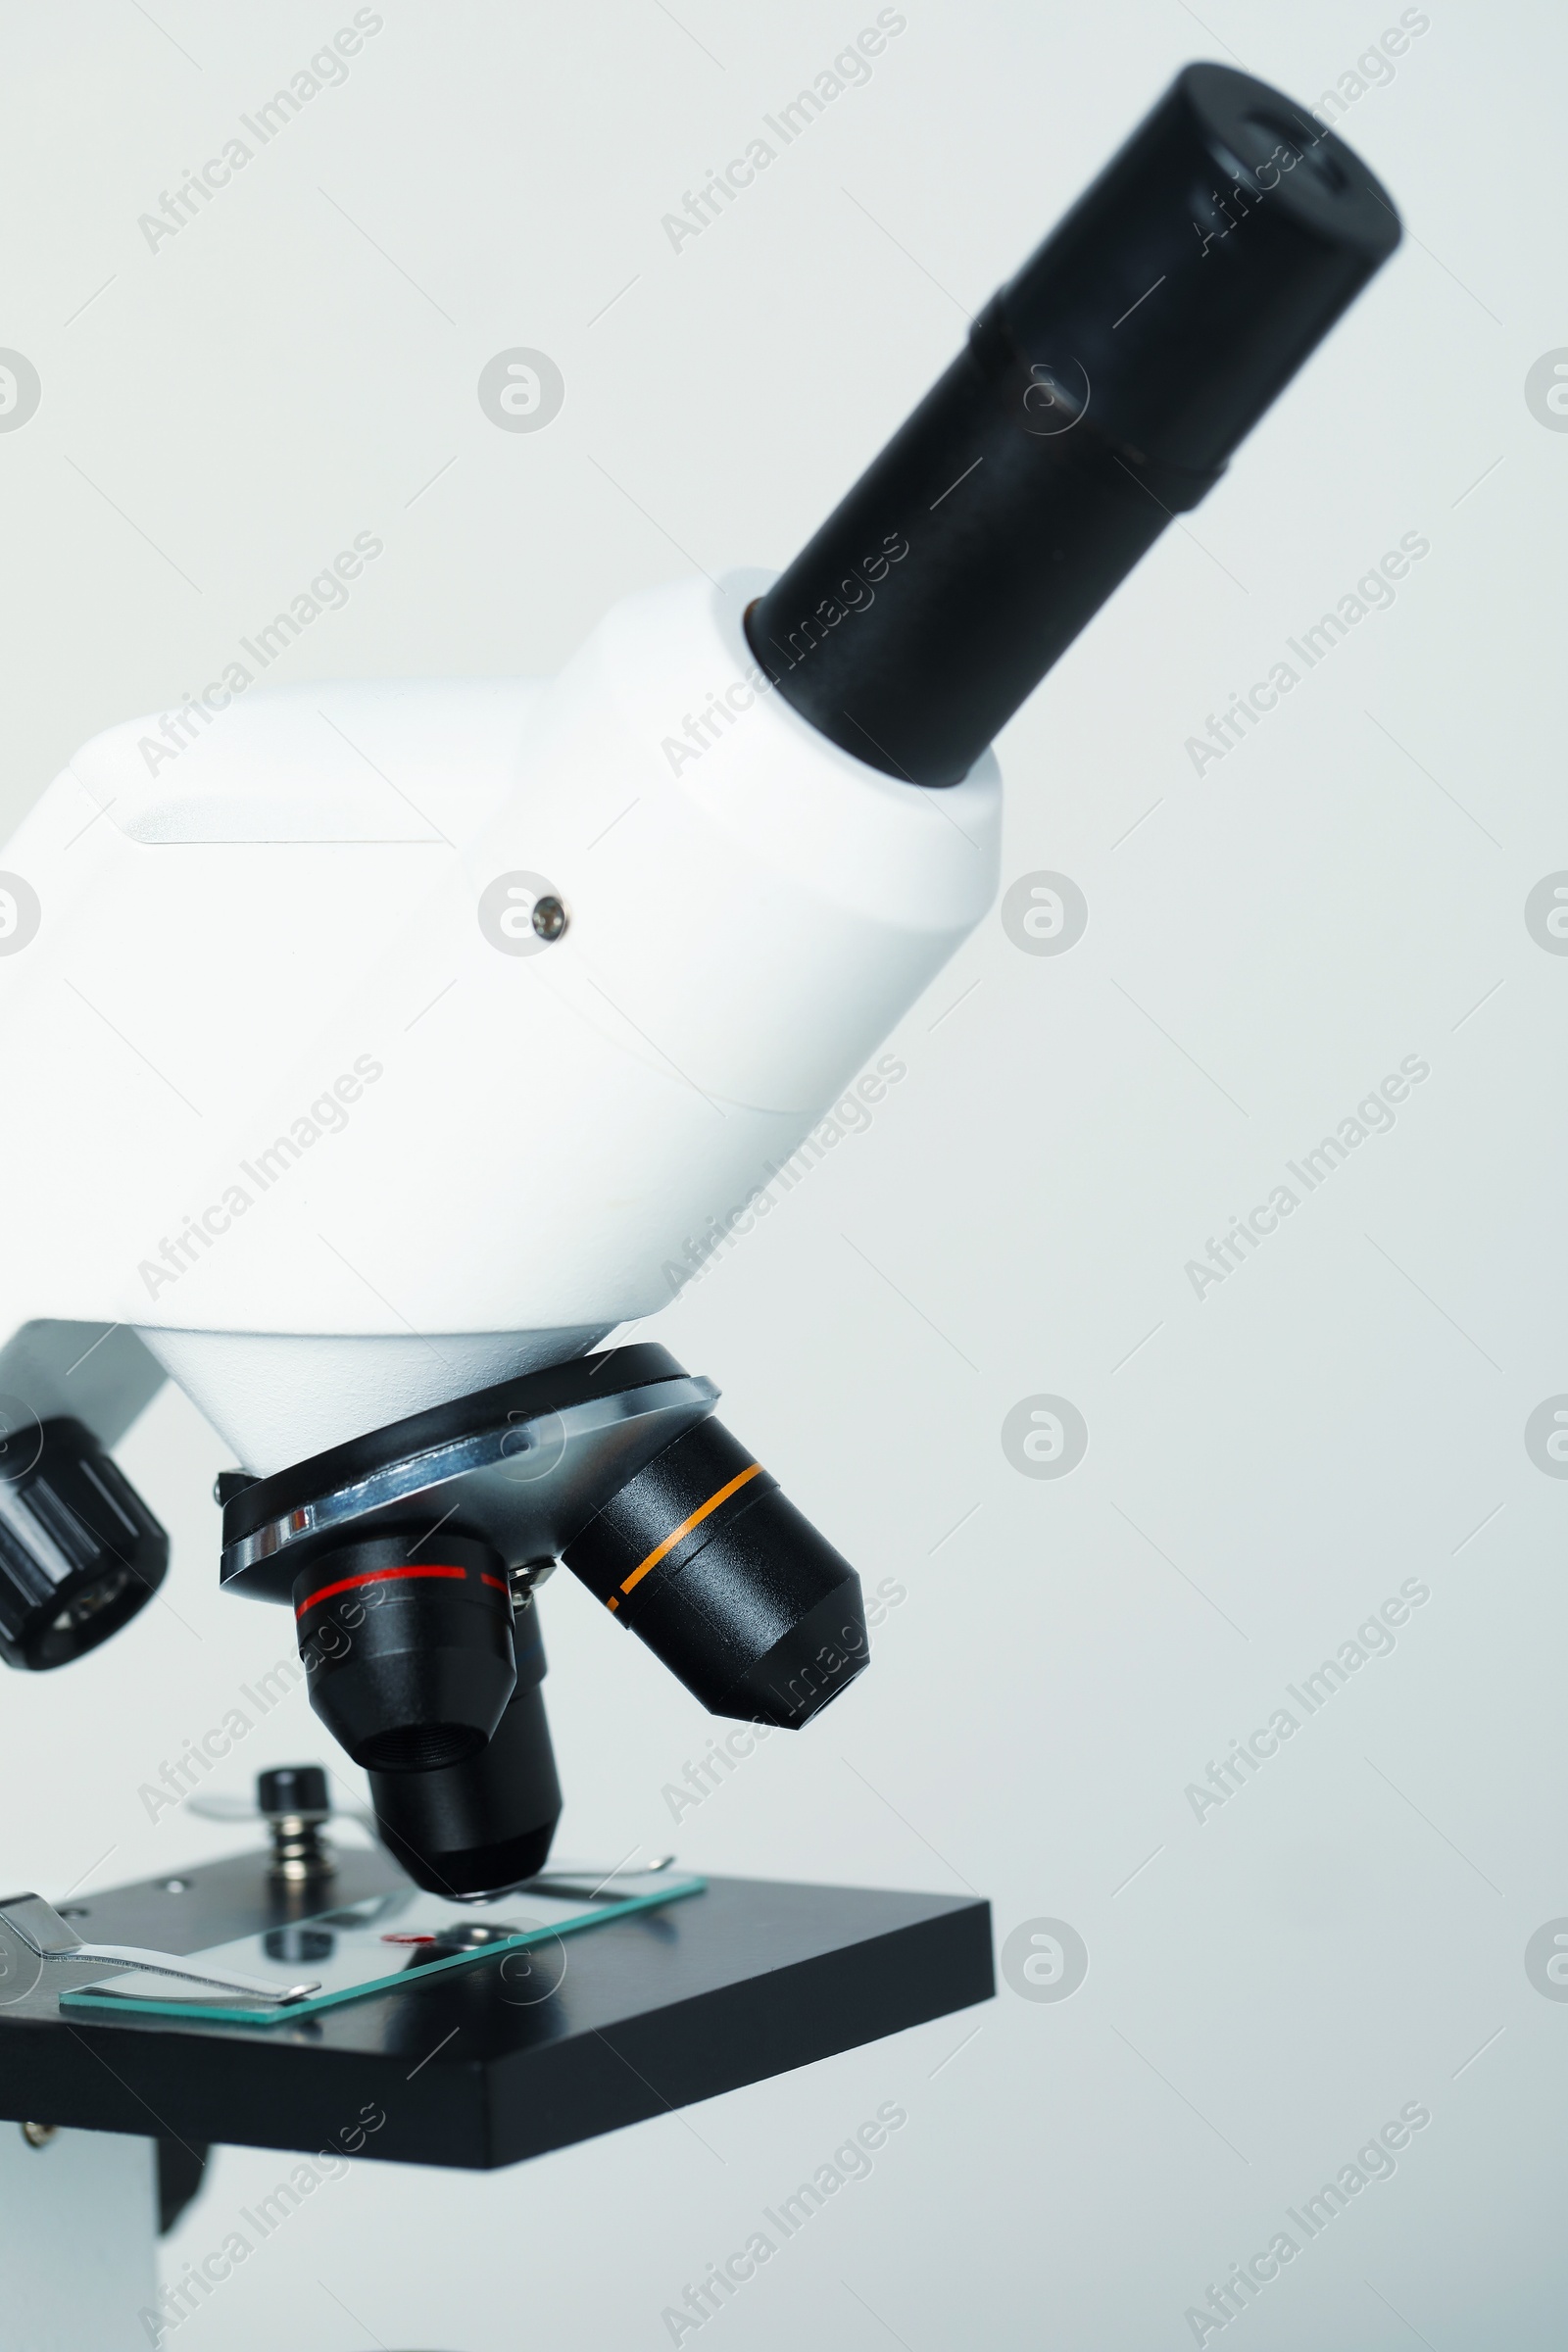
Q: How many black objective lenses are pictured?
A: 3